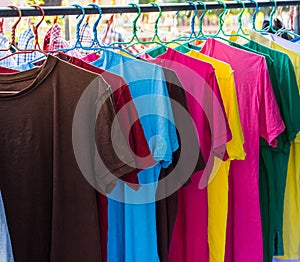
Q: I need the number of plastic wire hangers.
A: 12